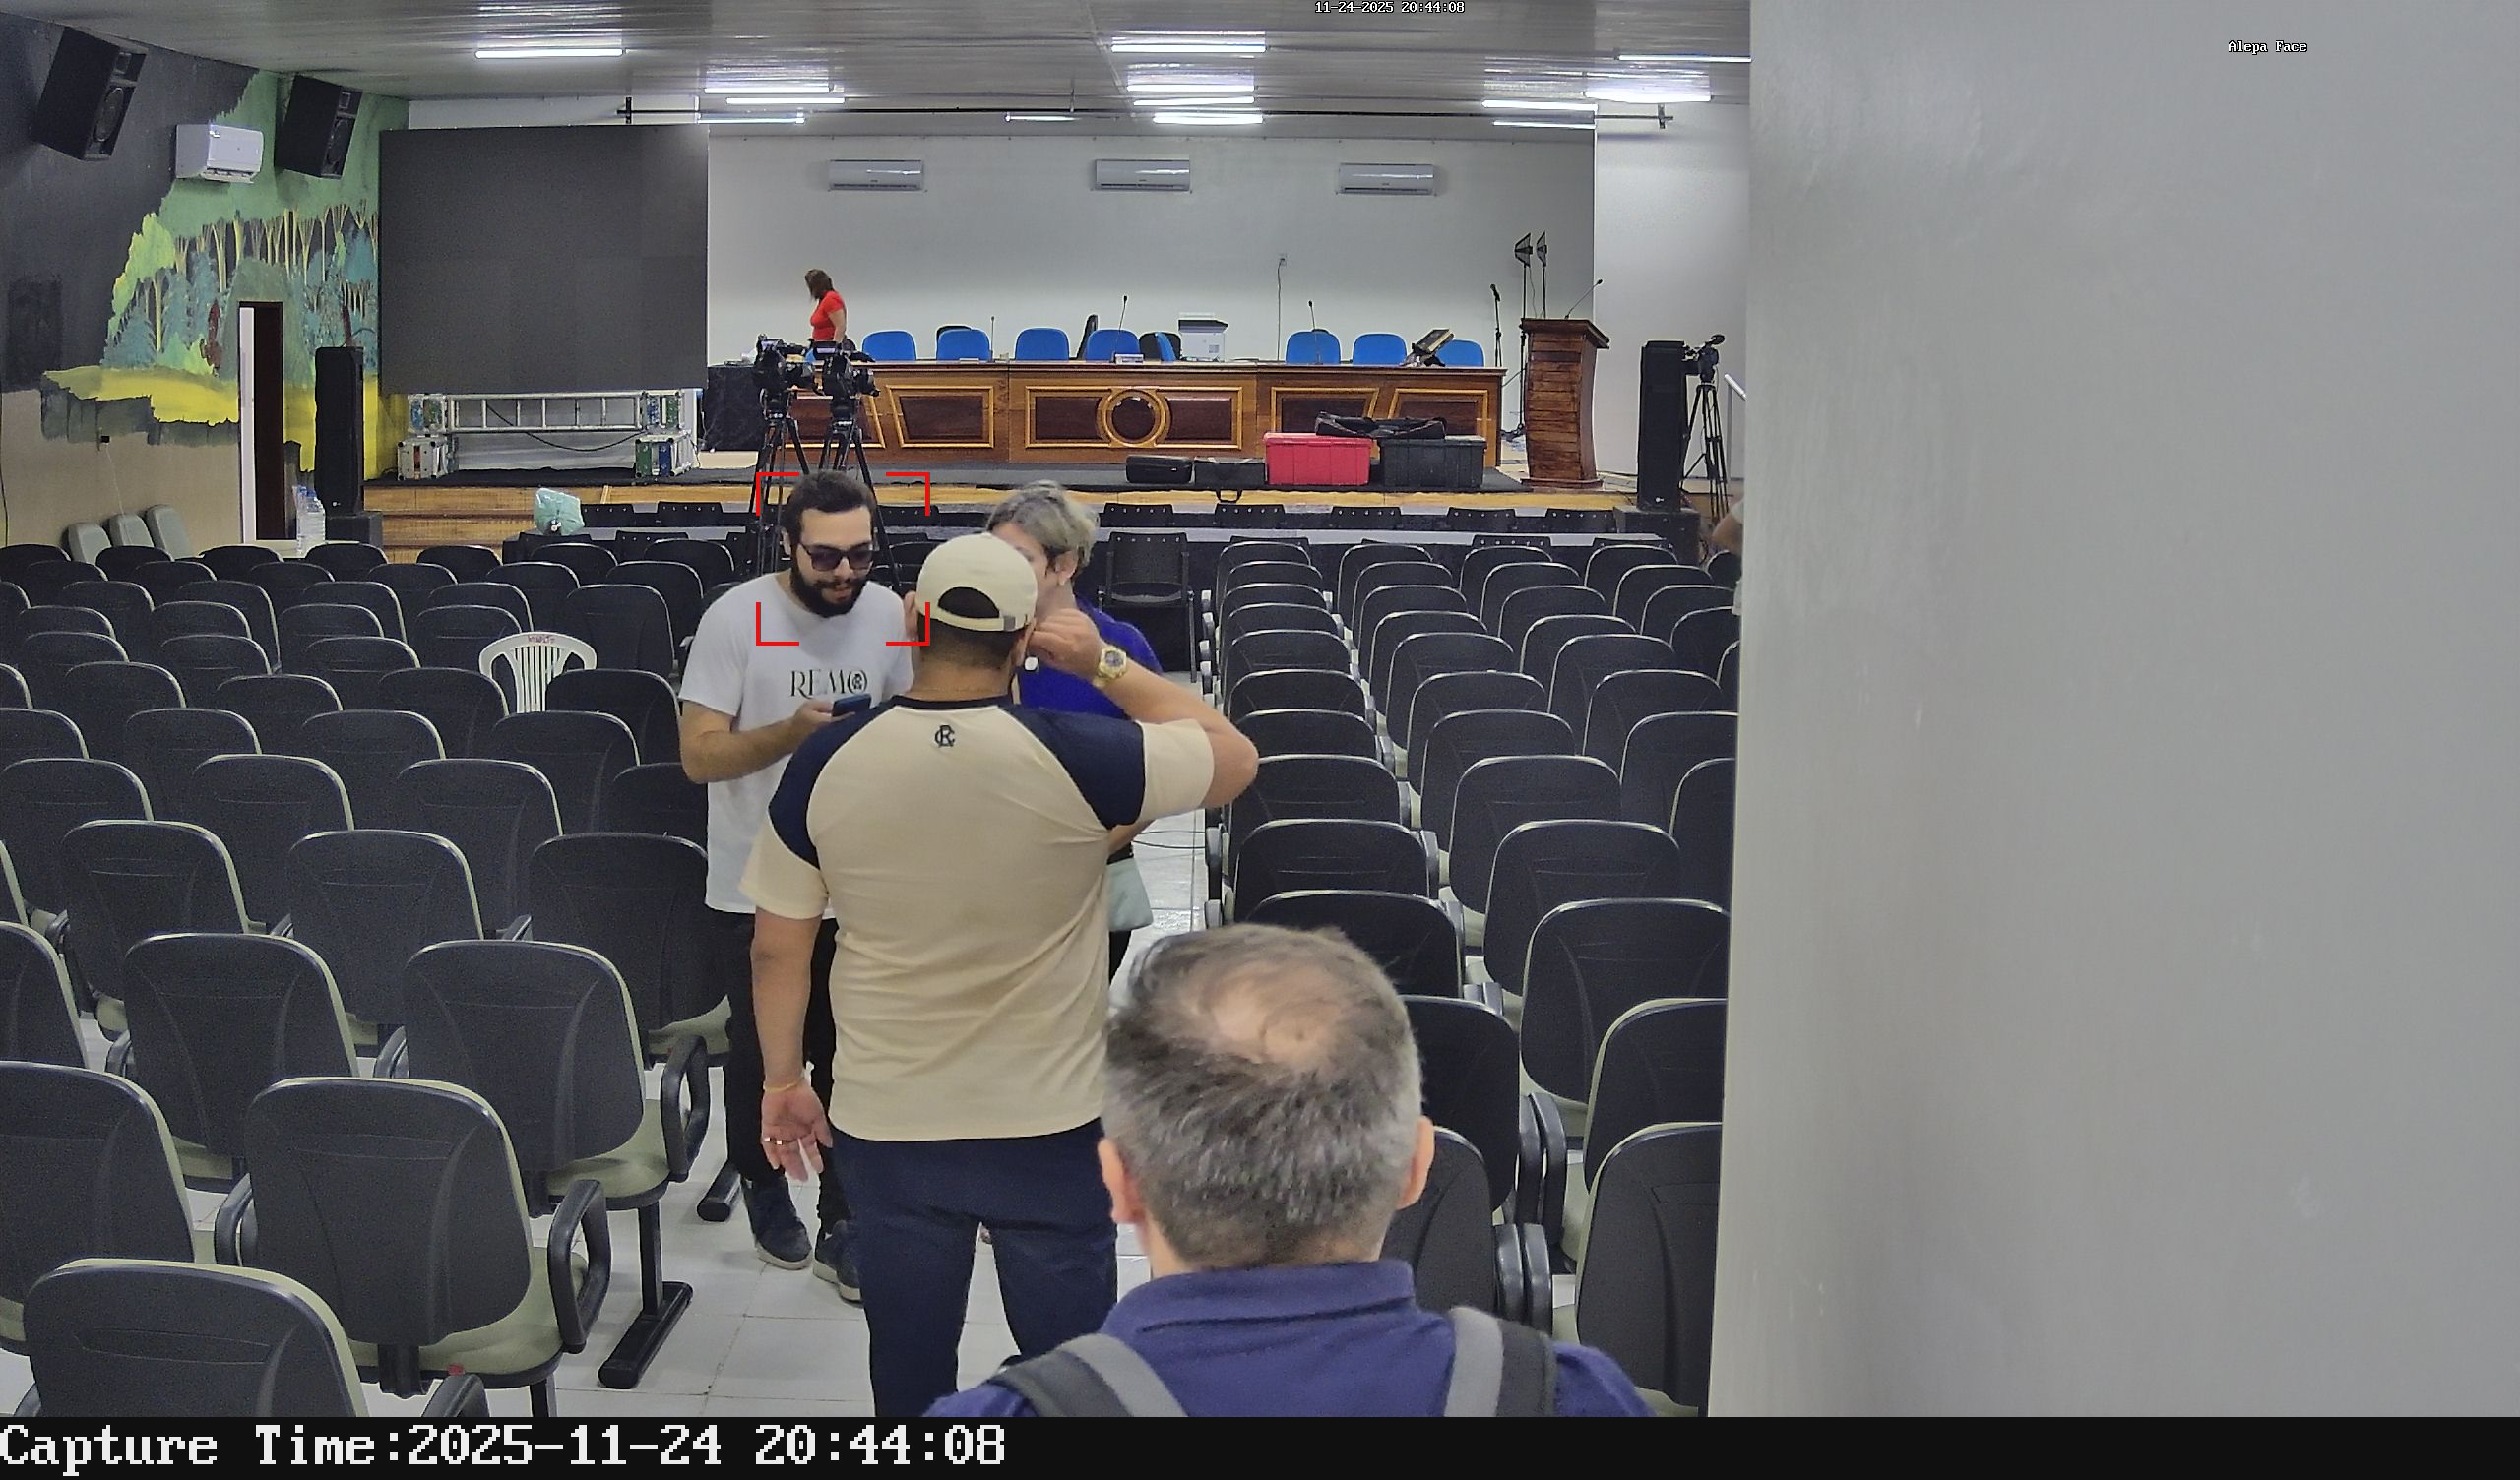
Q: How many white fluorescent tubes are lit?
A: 13